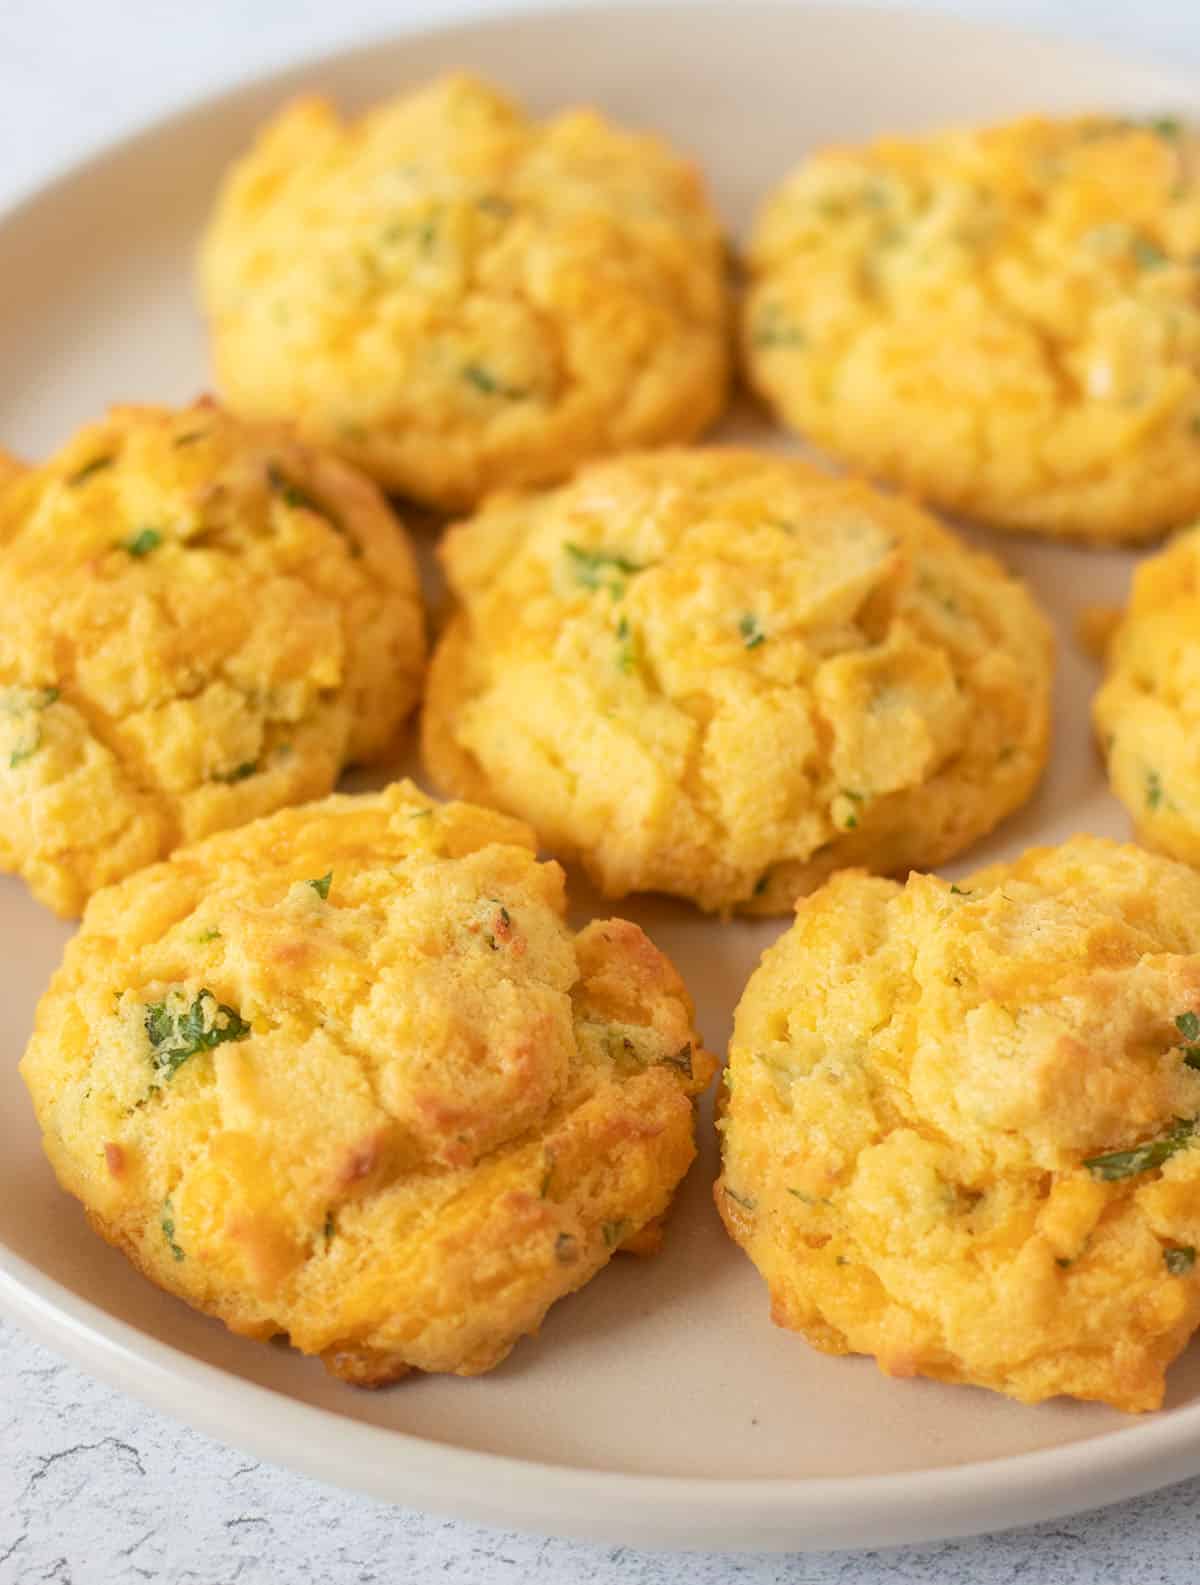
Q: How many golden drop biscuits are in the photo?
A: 7